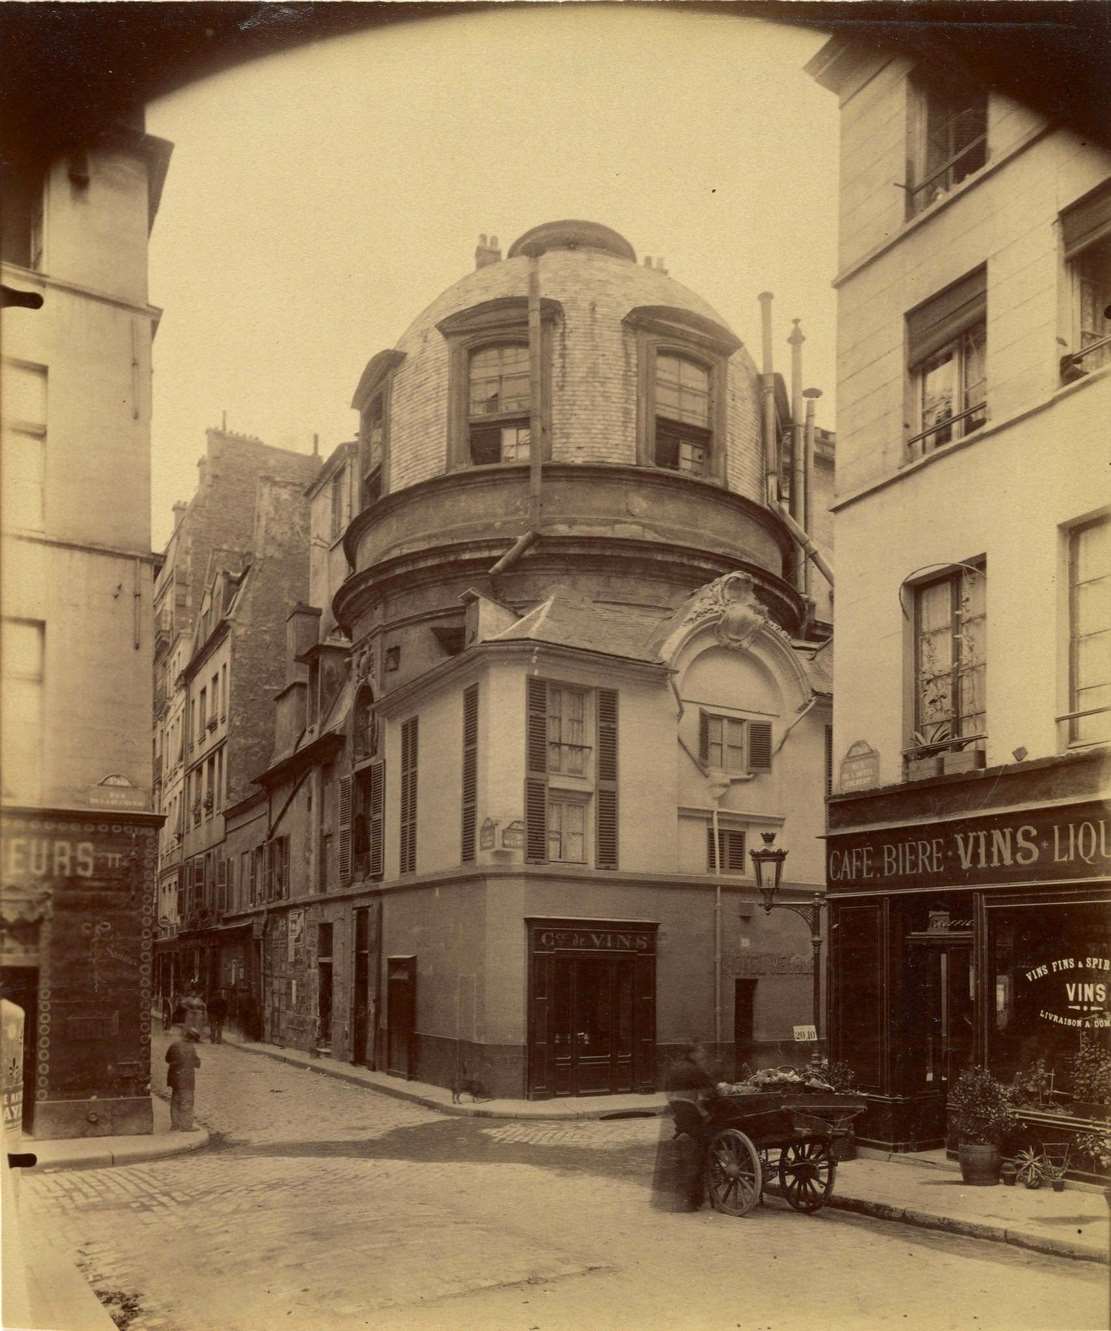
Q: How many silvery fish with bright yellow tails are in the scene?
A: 0